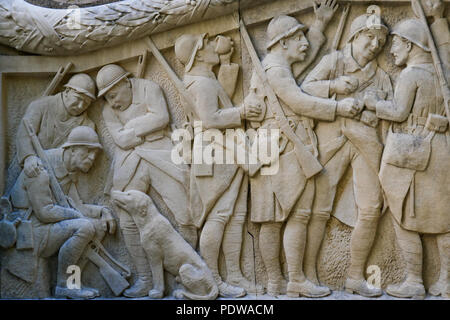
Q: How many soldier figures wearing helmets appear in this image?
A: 7